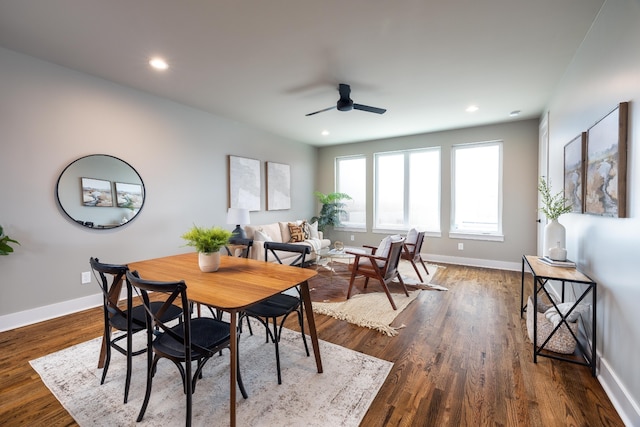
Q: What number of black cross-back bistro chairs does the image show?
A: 4